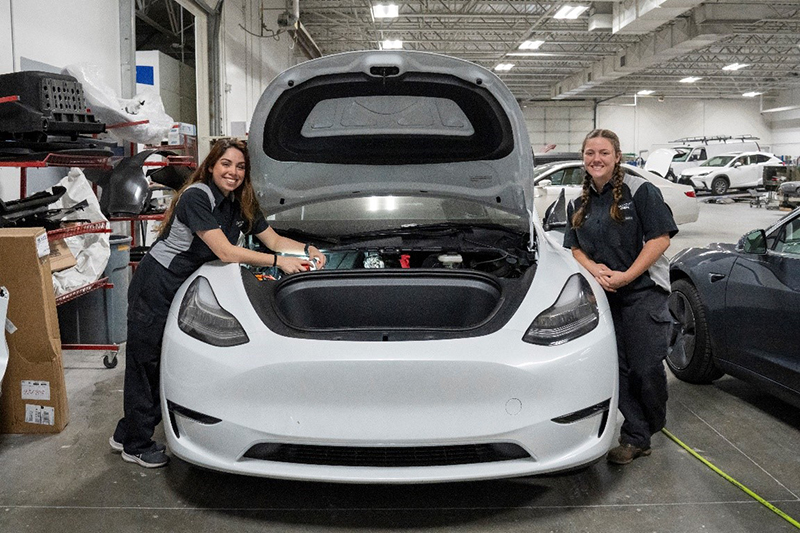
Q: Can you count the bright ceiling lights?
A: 9